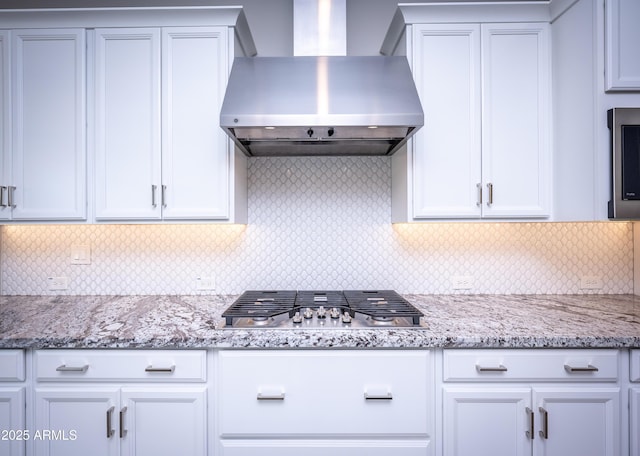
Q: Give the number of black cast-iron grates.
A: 3